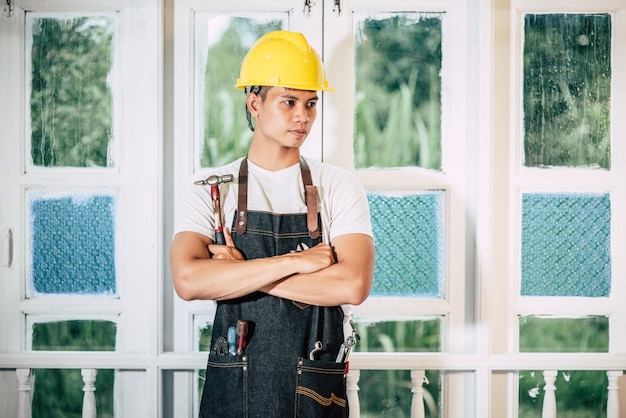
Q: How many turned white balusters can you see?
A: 6